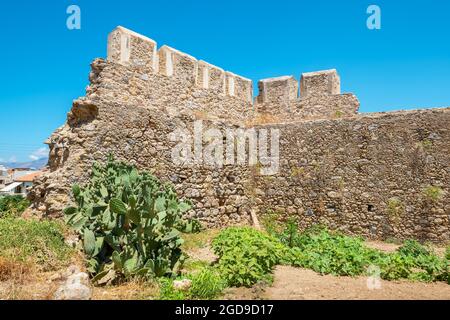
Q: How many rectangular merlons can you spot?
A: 6